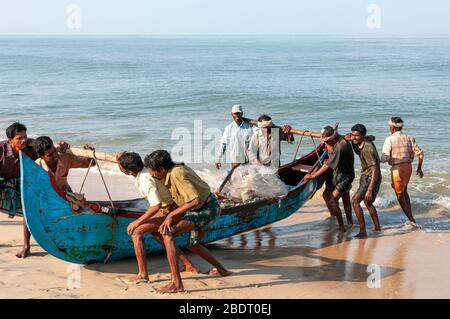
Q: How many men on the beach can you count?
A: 9